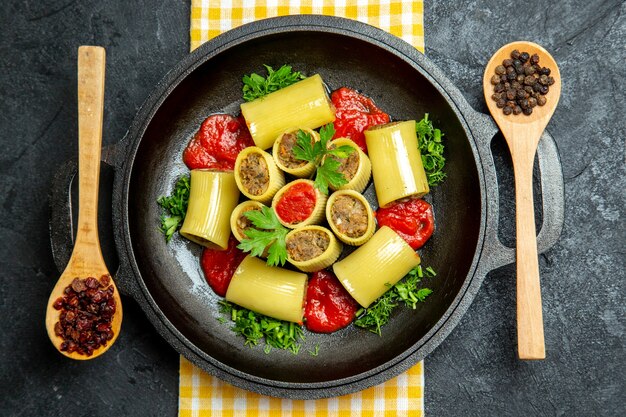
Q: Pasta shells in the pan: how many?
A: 12